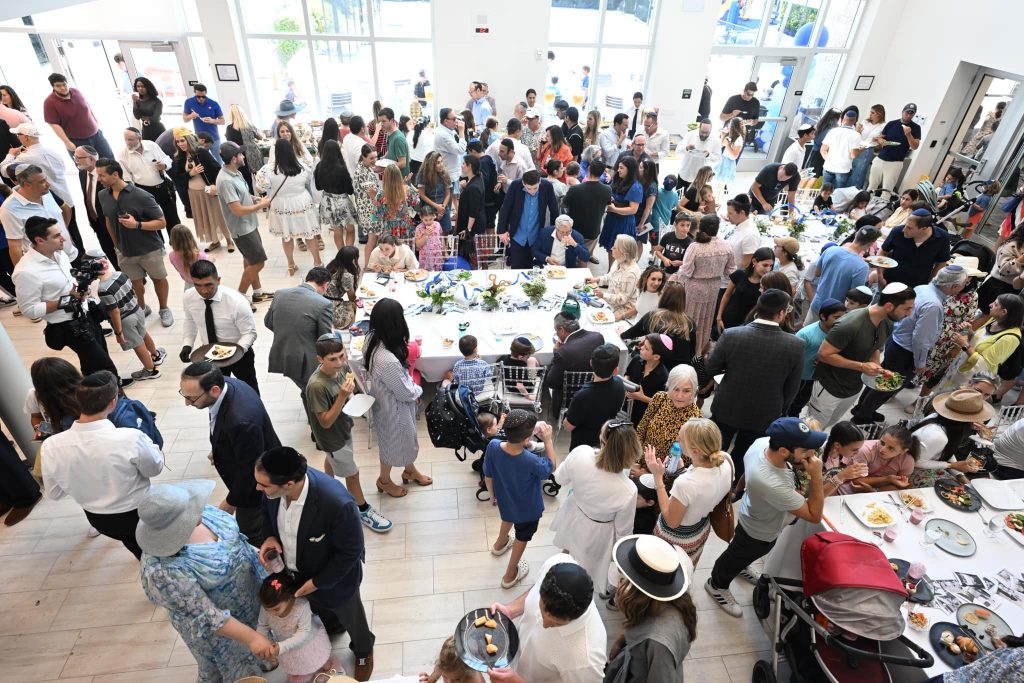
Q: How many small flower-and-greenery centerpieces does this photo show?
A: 6